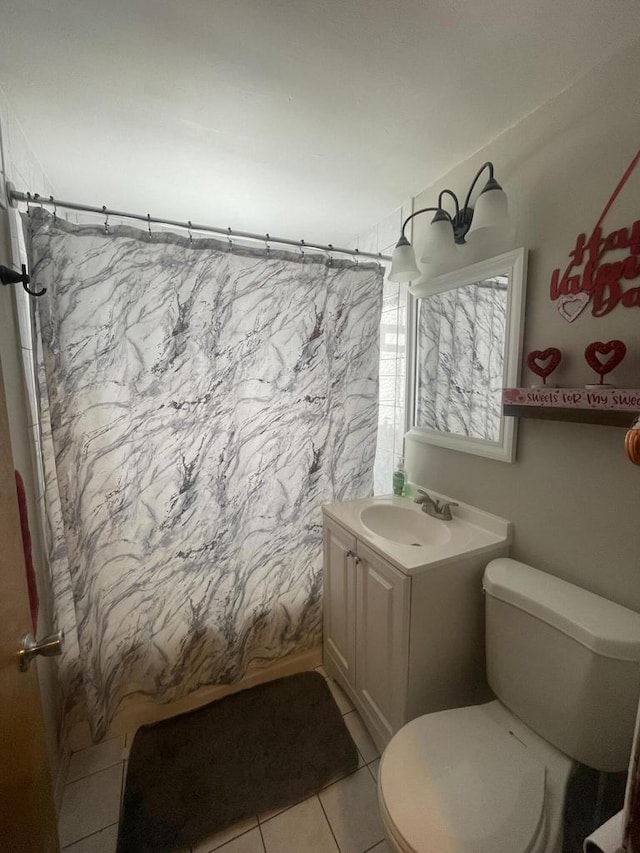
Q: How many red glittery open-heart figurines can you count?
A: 2